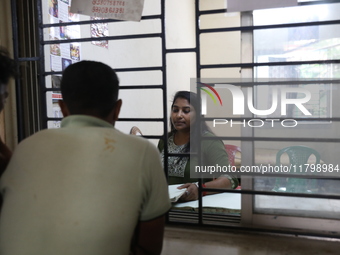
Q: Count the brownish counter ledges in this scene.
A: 1